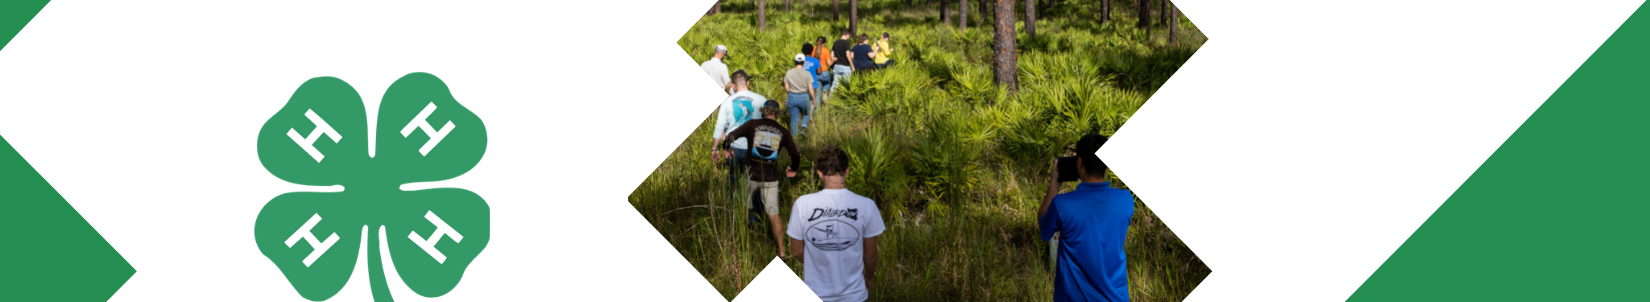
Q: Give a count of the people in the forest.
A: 11